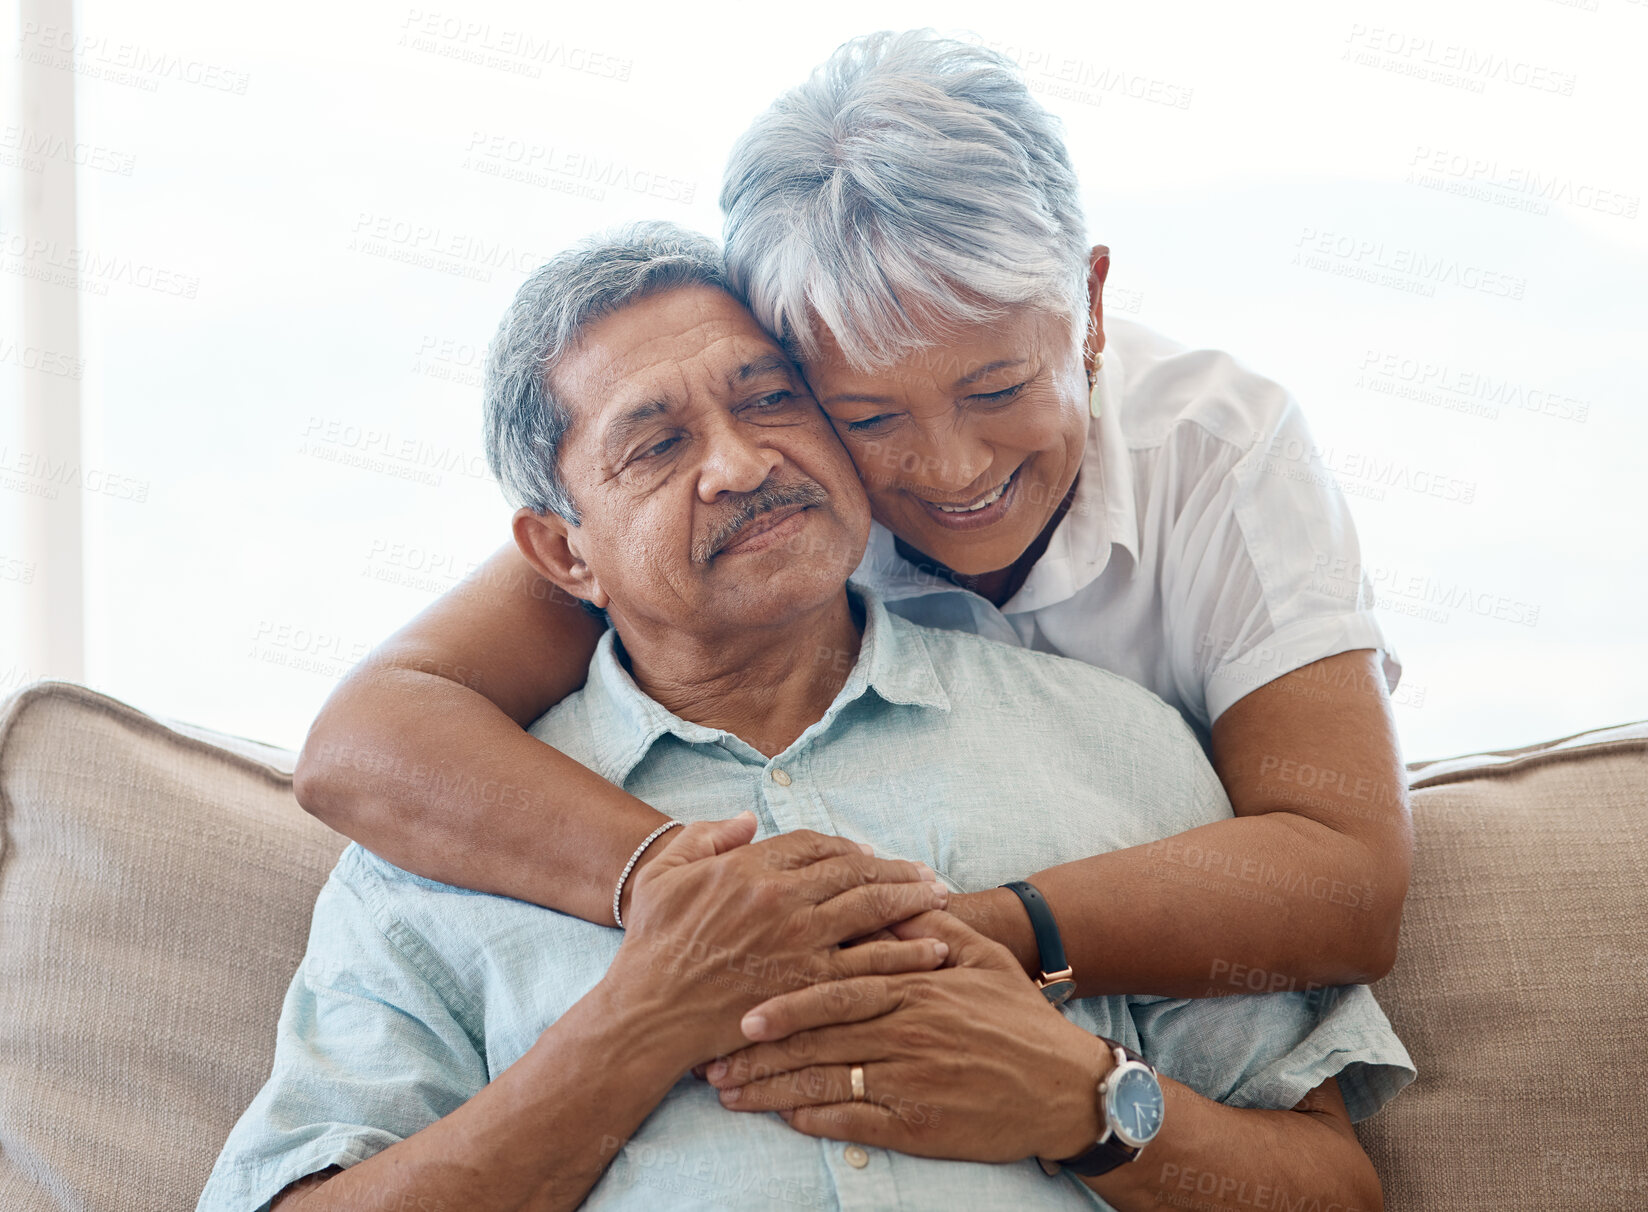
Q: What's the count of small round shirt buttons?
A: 2